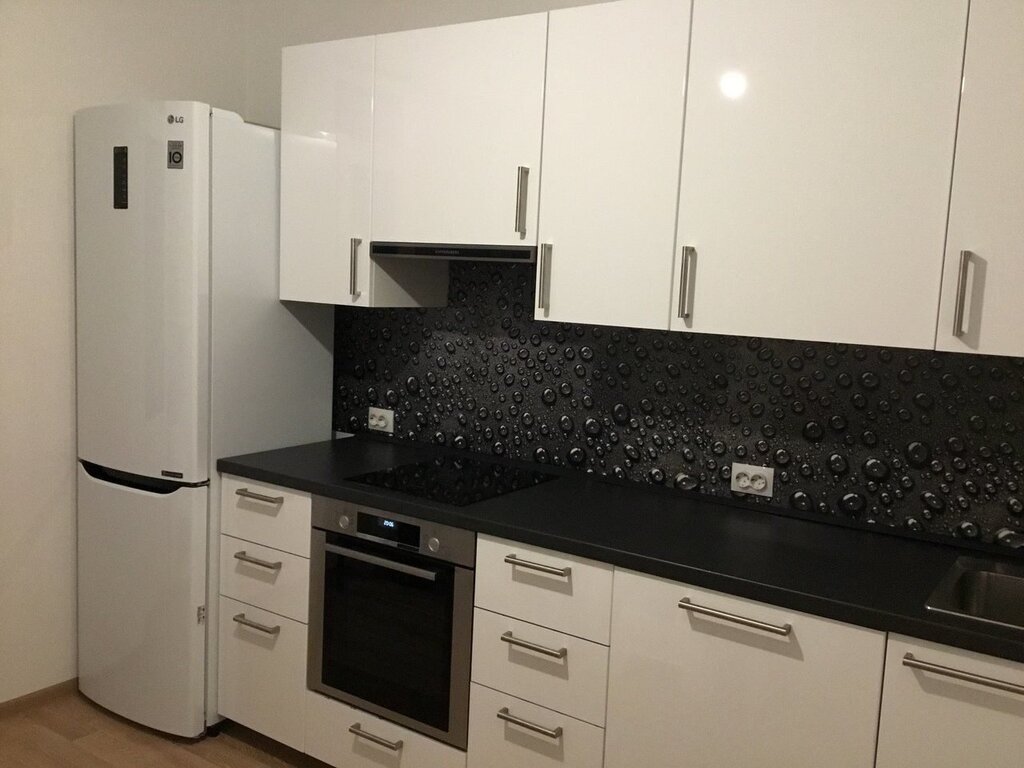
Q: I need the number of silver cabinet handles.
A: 14